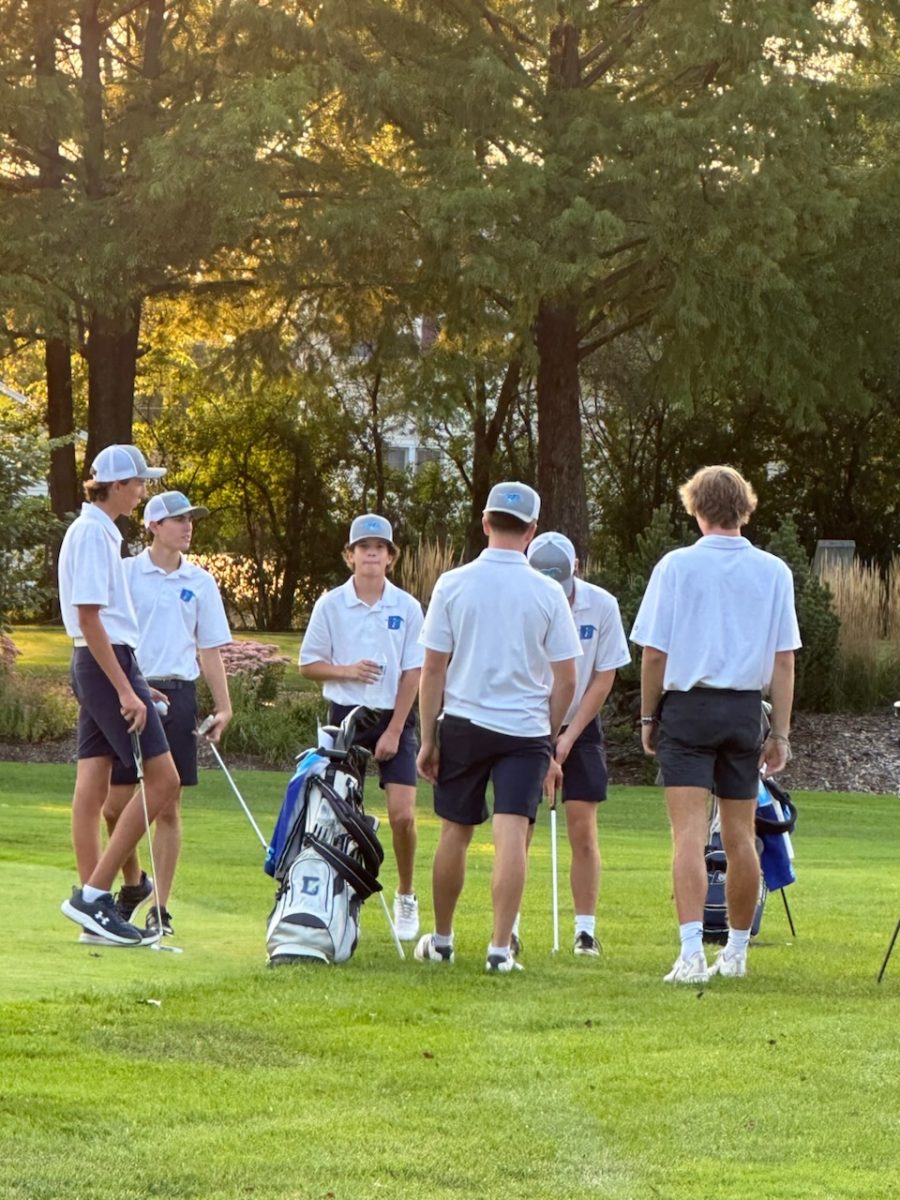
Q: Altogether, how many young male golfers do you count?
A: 6